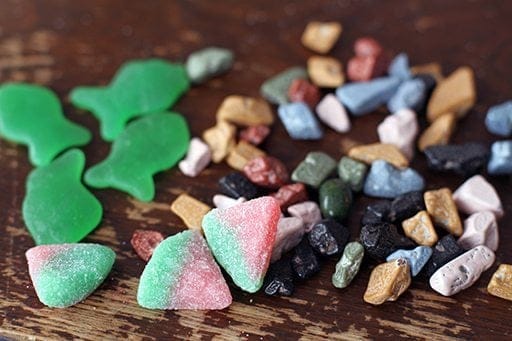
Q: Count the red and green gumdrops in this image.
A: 3